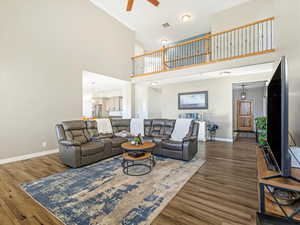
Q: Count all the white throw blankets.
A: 3